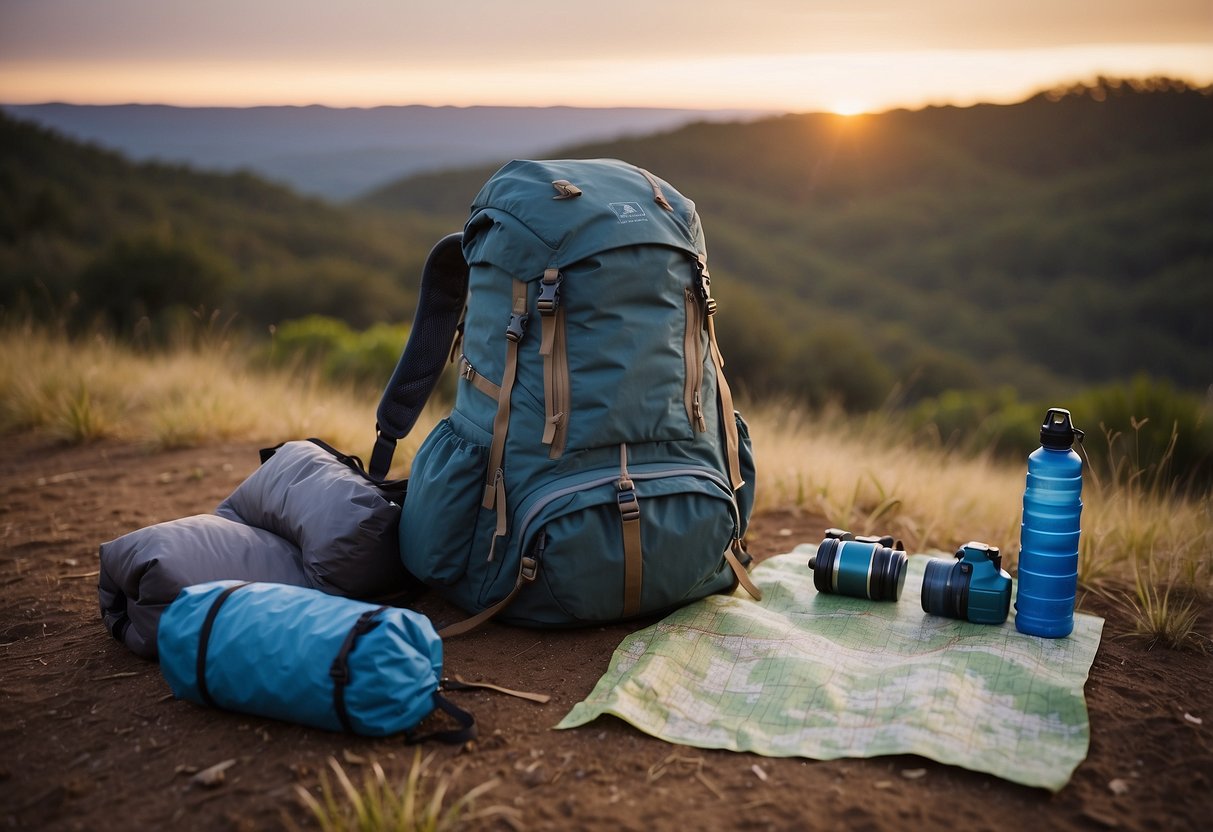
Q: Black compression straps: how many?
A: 2